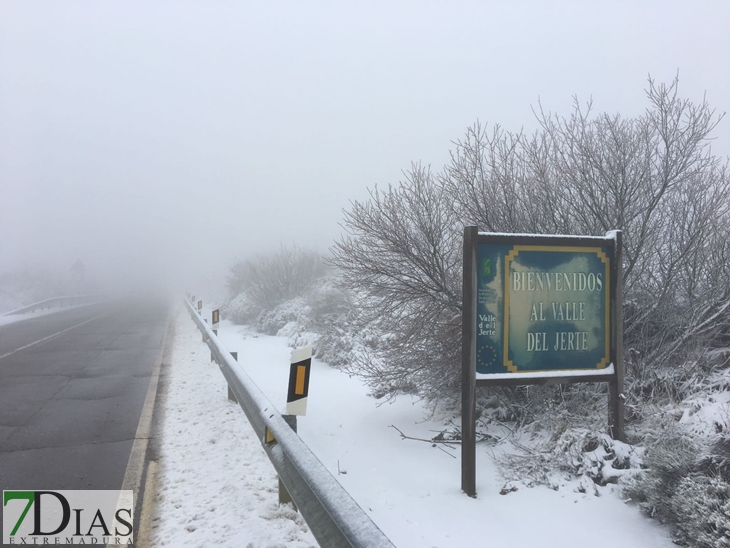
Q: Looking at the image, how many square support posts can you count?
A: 2